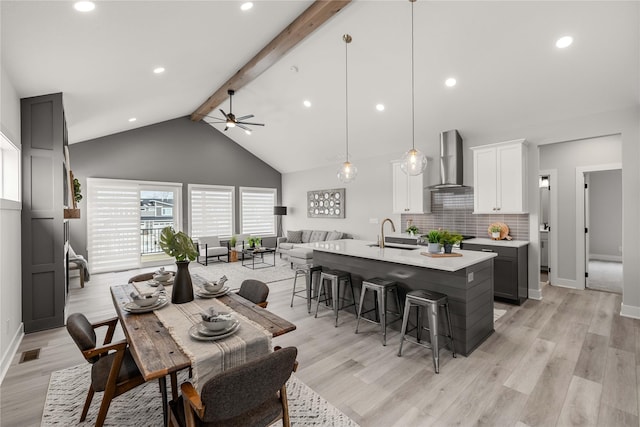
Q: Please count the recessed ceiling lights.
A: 9